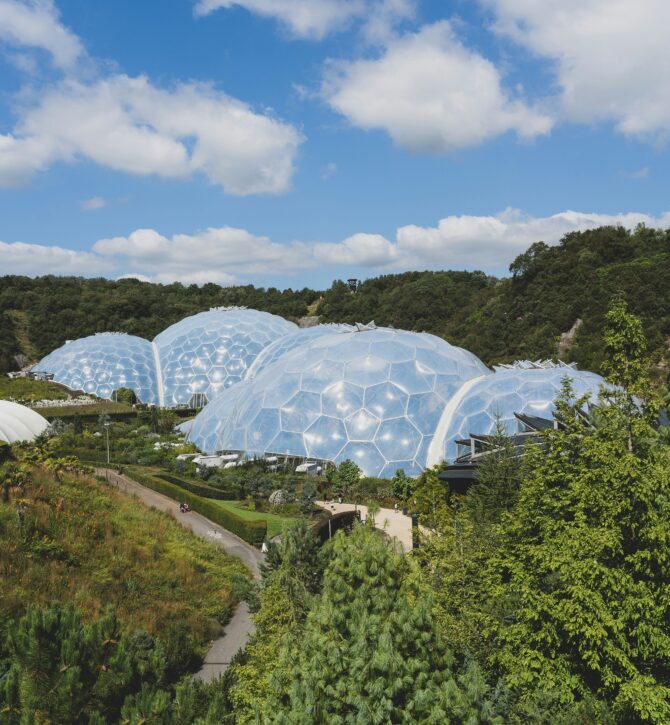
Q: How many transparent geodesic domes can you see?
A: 5